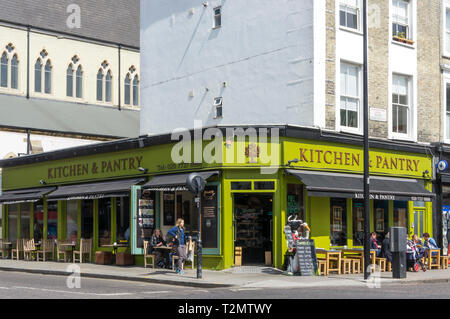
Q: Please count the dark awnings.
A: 4